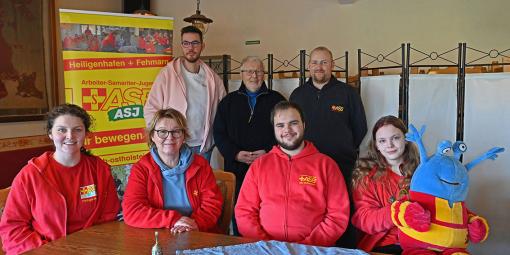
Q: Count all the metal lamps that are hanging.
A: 1